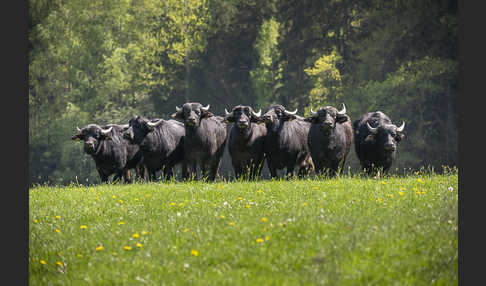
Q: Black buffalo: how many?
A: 7